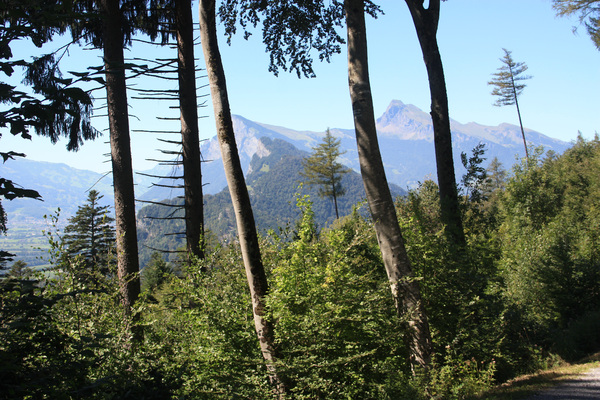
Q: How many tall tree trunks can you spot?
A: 5